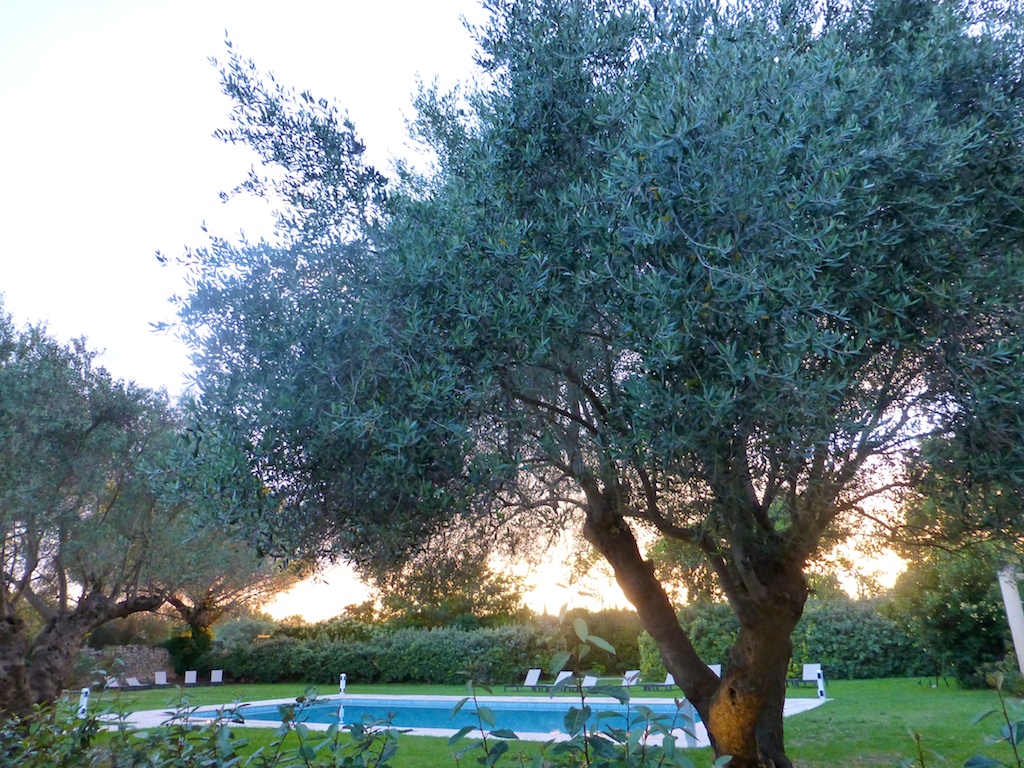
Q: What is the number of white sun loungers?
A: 12